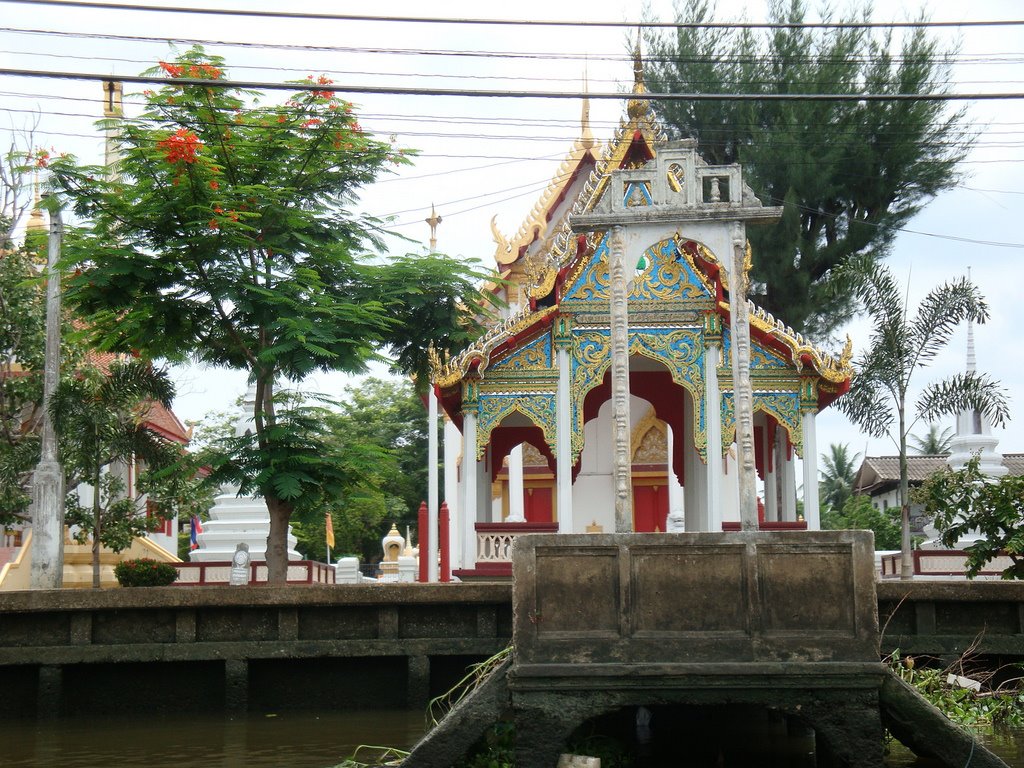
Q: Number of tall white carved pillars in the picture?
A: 2